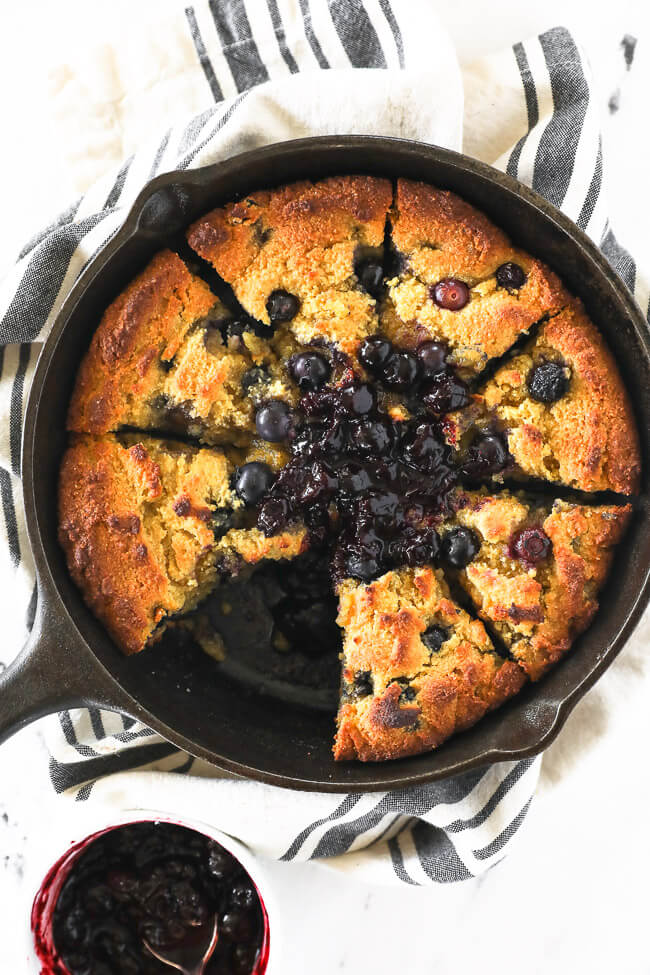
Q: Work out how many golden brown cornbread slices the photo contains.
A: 7